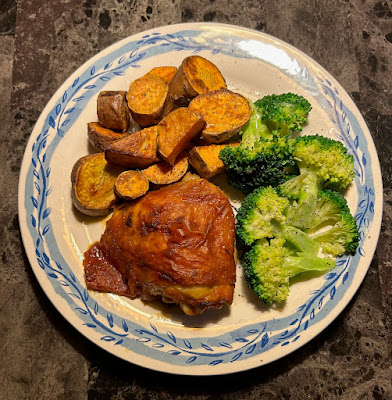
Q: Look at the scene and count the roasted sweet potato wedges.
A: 12